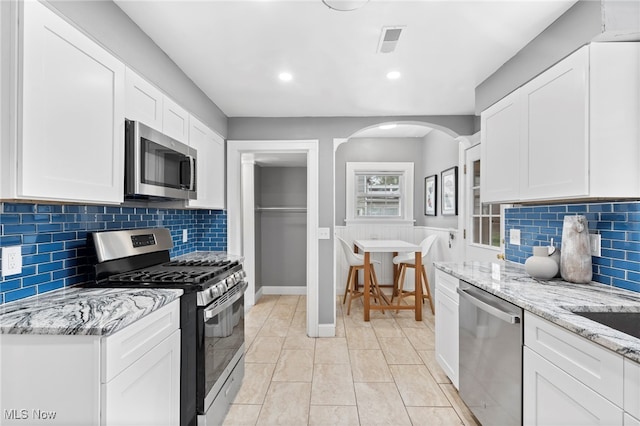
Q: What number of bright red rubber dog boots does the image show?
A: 0